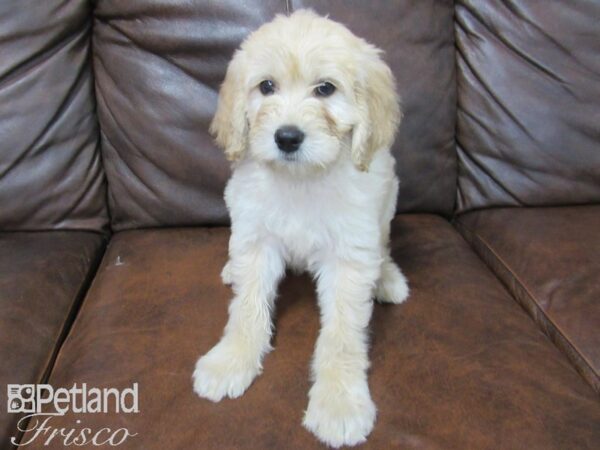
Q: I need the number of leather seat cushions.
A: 3